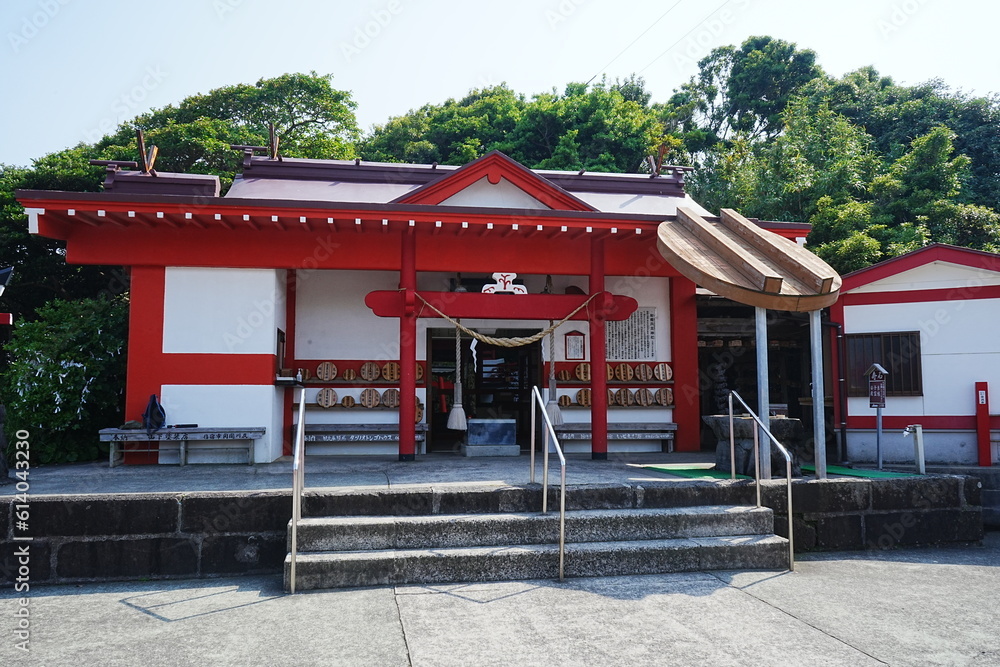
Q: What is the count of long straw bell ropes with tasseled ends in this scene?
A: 2